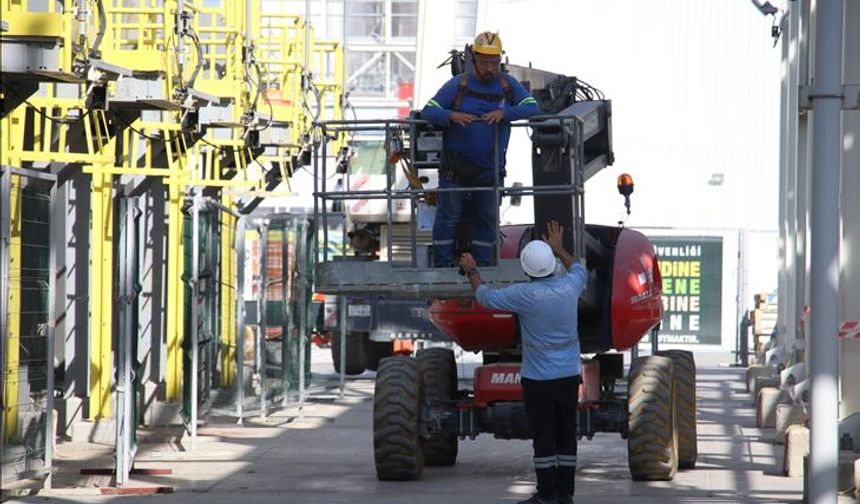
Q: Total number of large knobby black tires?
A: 4